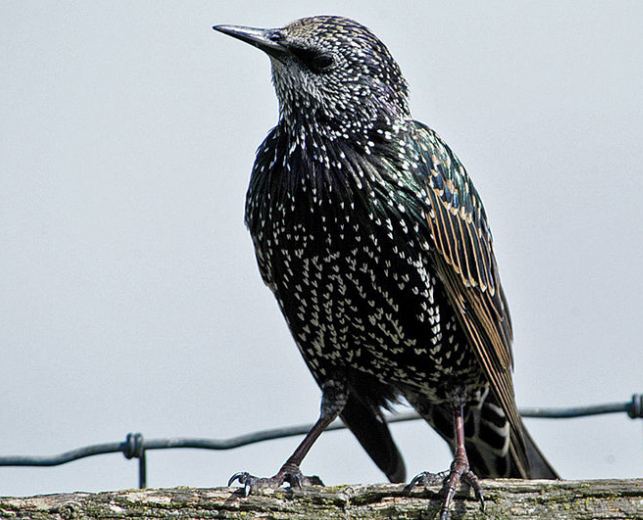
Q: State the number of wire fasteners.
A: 2